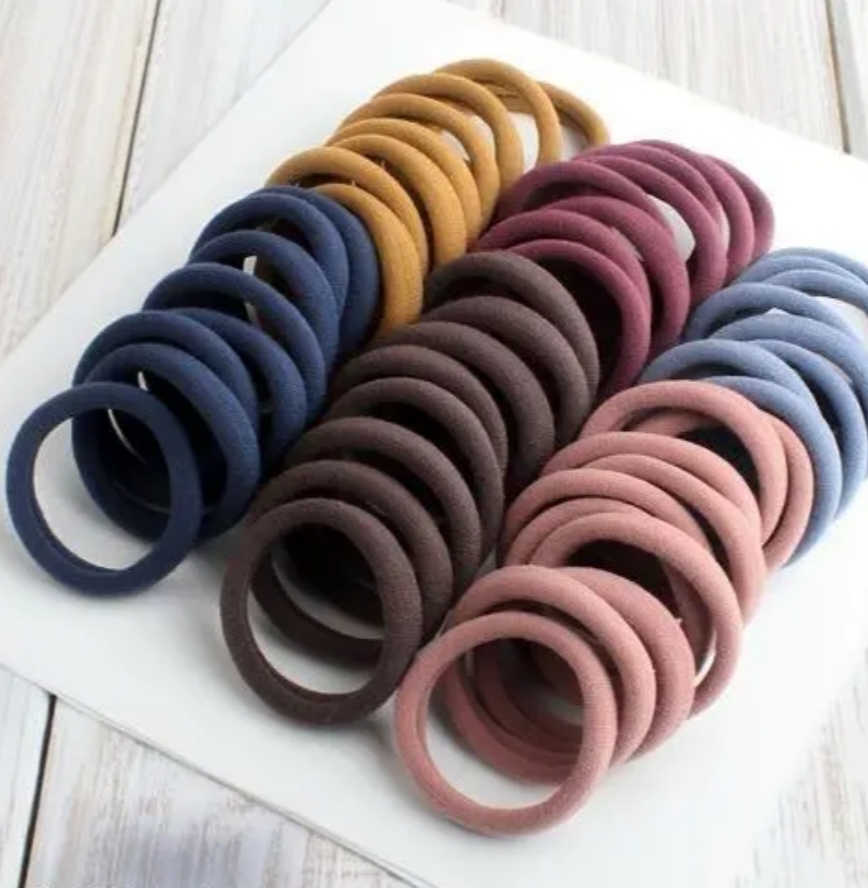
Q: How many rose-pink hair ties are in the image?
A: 10